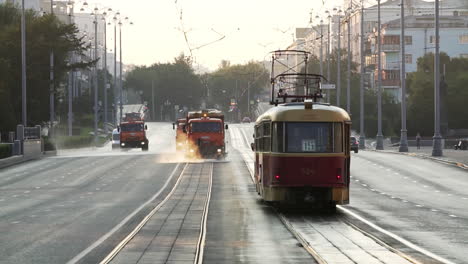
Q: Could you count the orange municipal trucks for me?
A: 3